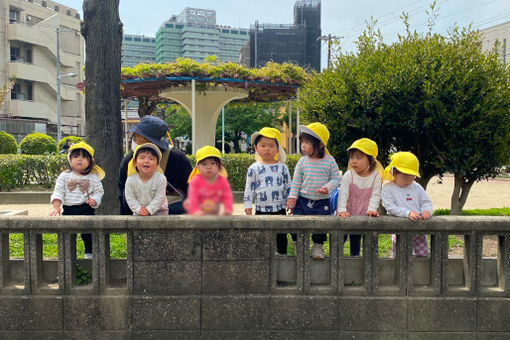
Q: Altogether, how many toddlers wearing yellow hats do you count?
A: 7